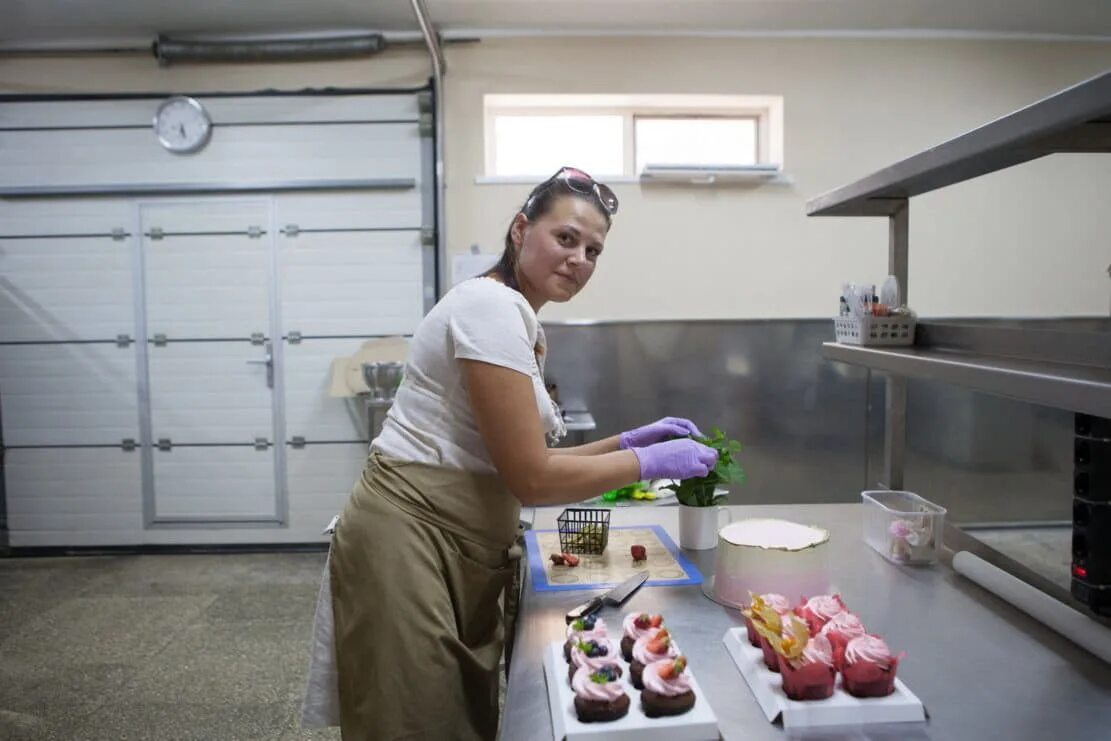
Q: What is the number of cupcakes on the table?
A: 12